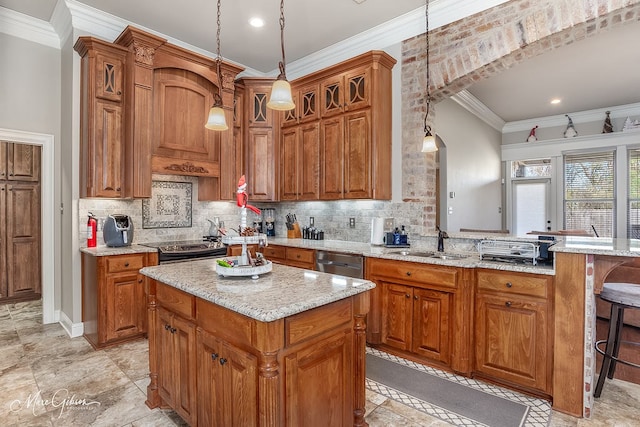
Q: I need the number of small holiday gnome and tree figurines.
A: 4